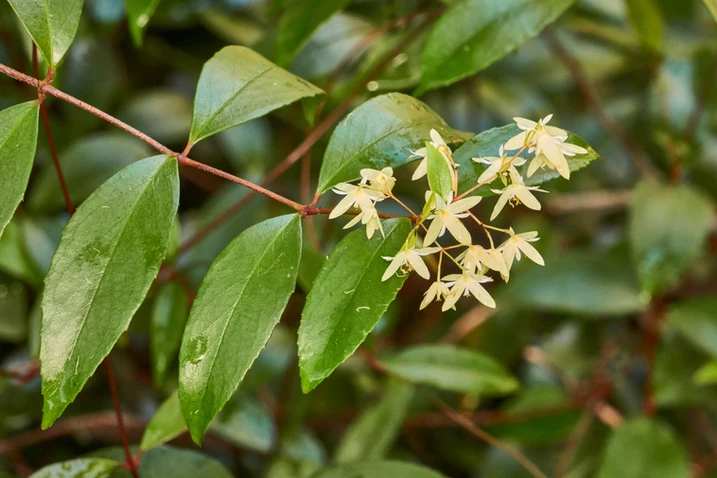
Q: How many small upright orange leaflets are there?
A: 0